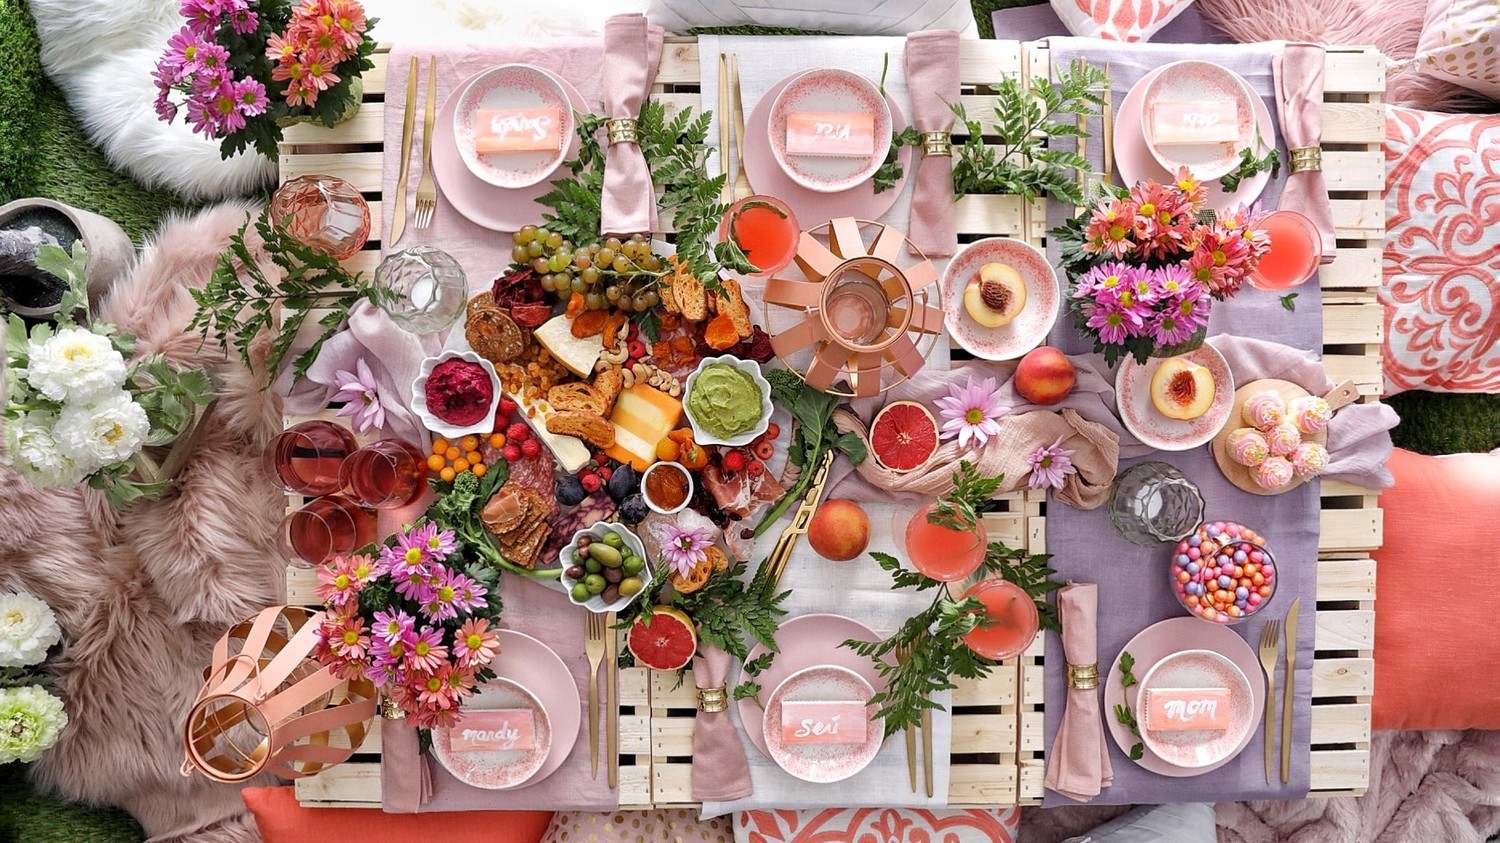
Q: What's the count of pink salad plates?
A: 8